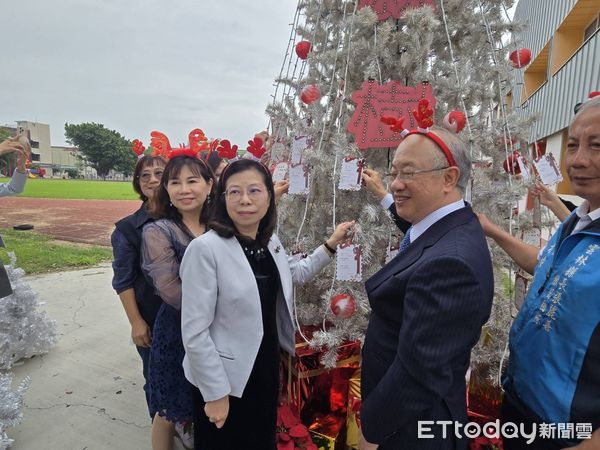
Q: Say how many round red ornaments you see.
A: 6